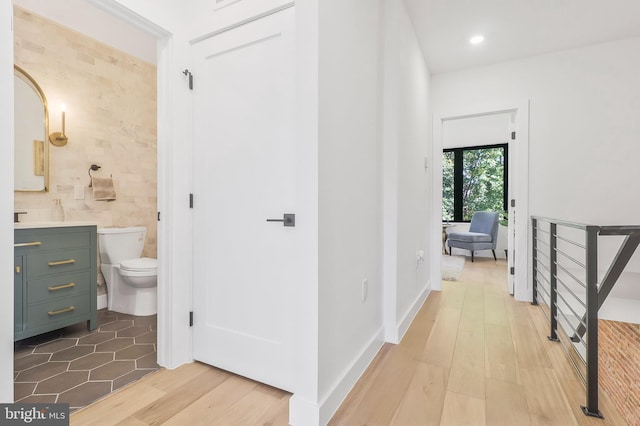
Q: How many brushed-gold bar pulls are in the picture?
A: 4